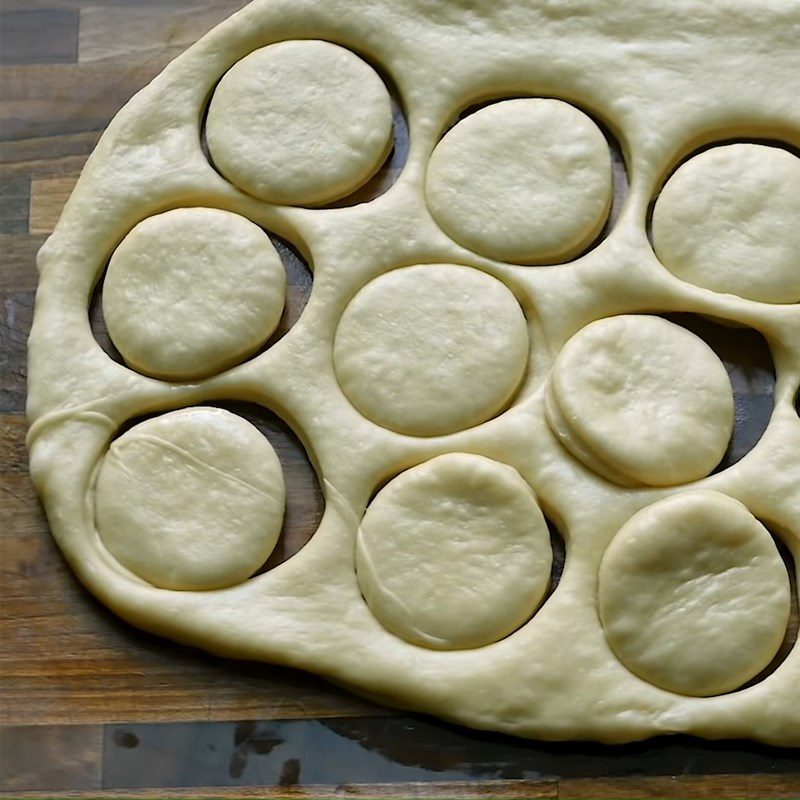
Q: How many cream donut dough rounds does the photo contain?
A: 9